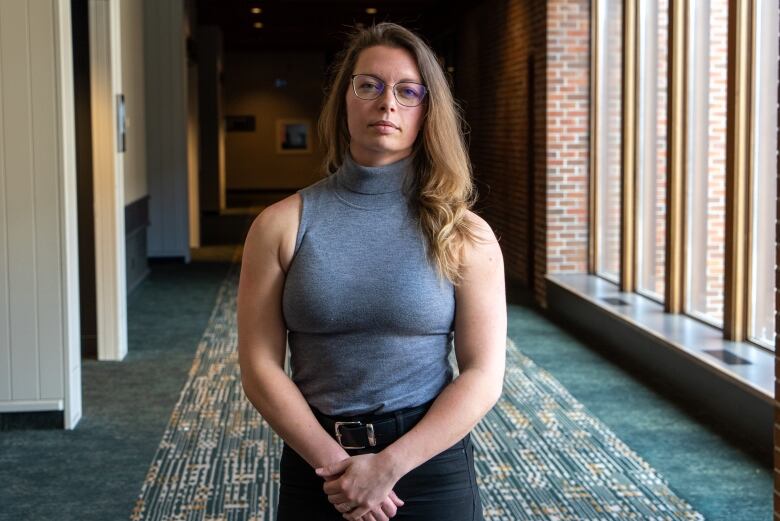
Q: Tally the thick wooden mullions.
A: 3